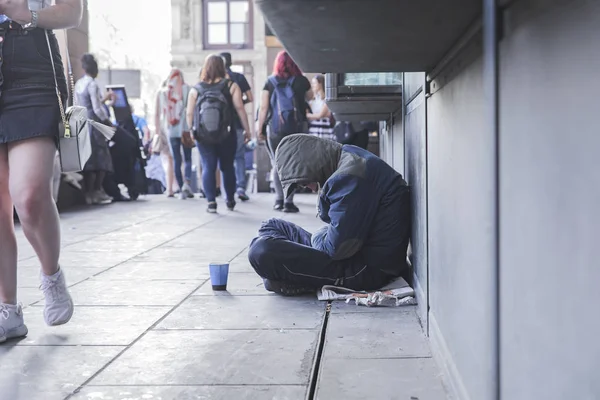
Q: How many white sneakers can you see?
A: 2